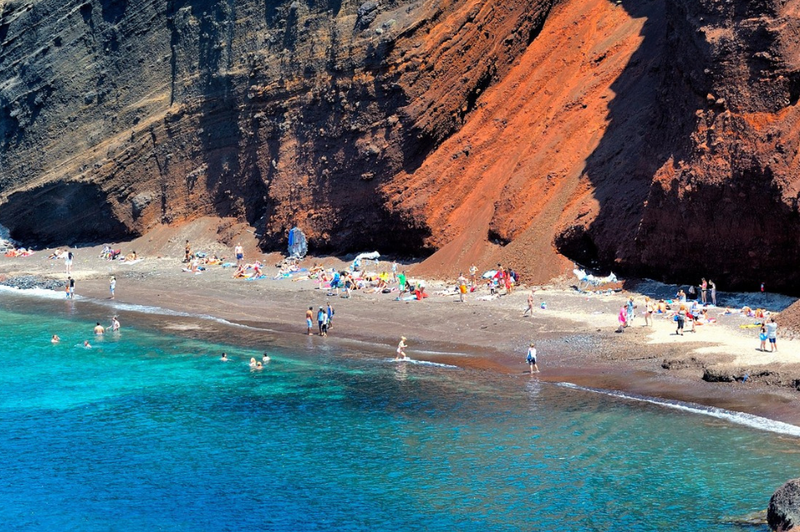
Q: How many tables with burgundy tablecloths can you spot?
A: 0